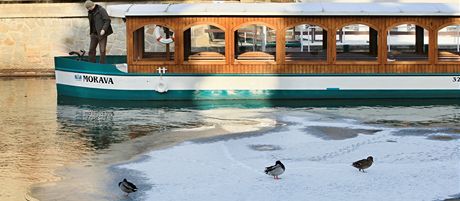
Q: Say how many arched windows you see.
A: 7